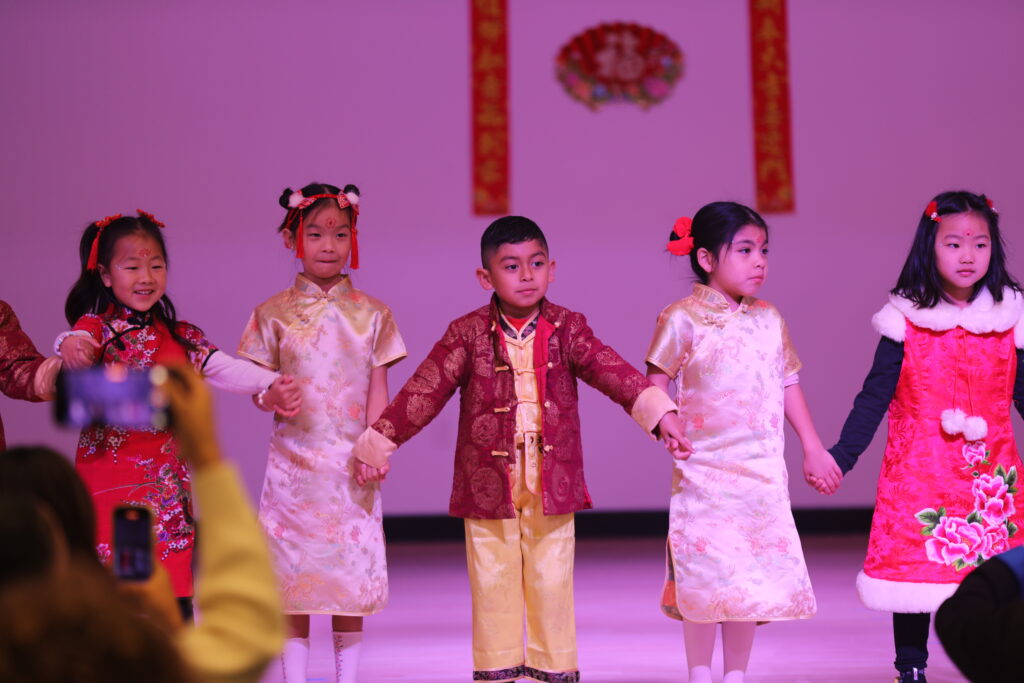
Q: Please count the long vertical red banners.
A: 2